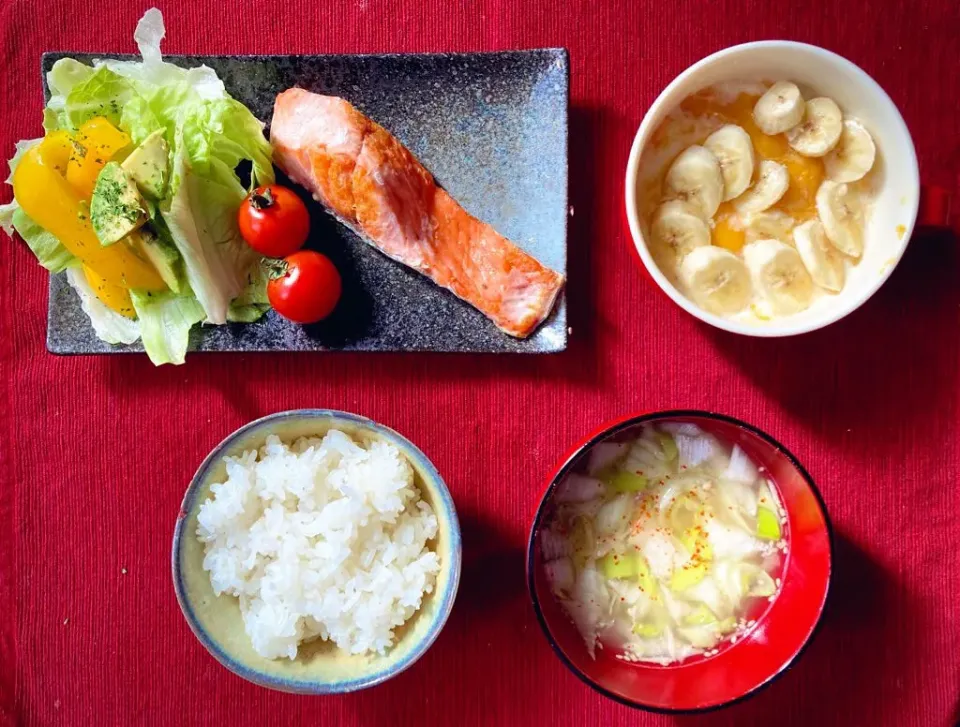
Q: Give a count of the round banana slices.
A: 12